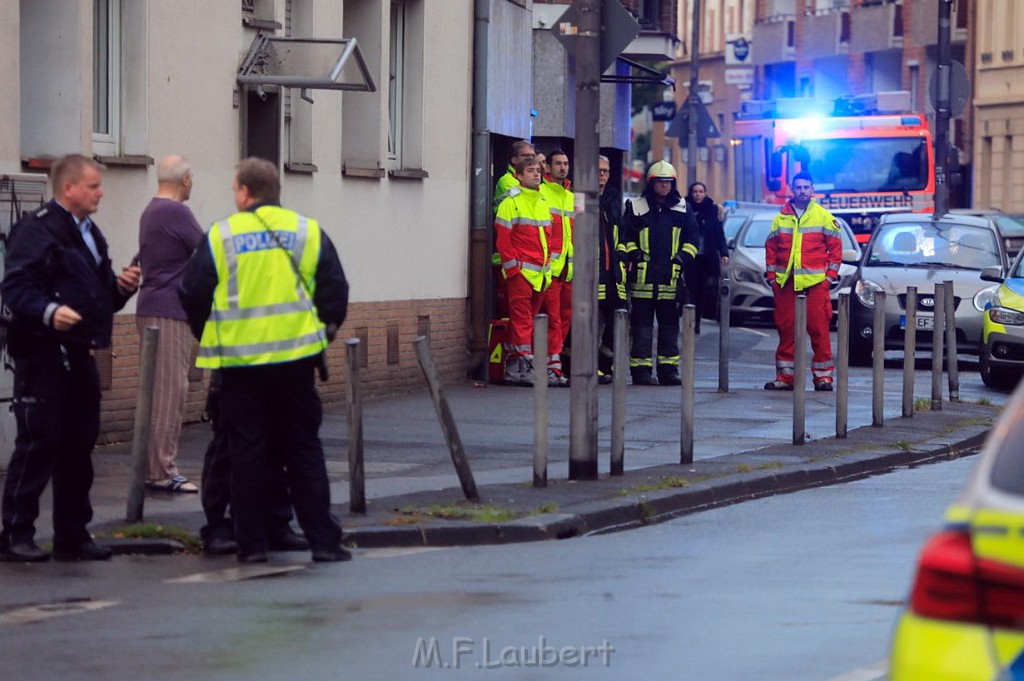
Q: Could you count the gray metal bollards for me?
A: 13